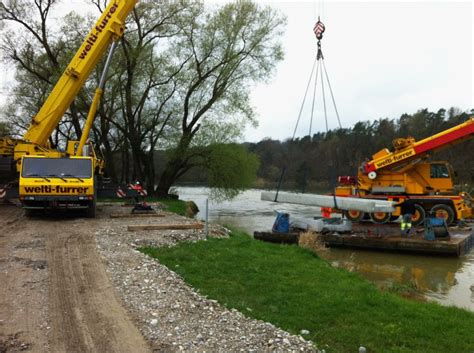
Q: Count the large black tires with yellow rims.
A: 4